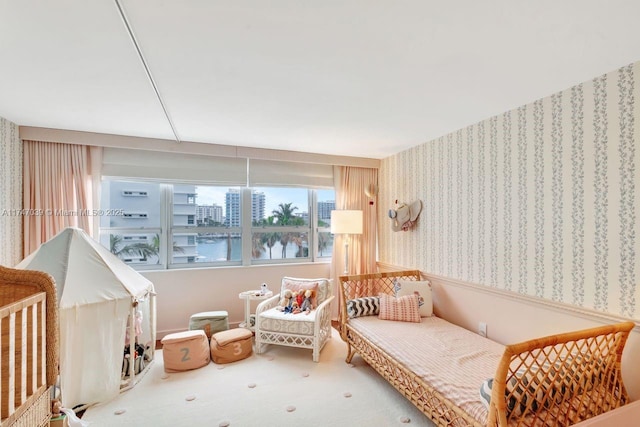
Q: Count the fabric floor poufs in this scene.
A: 3